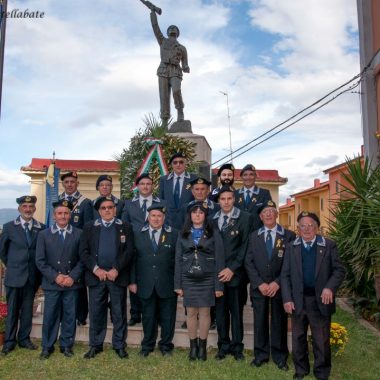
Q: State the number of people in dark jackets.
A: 15